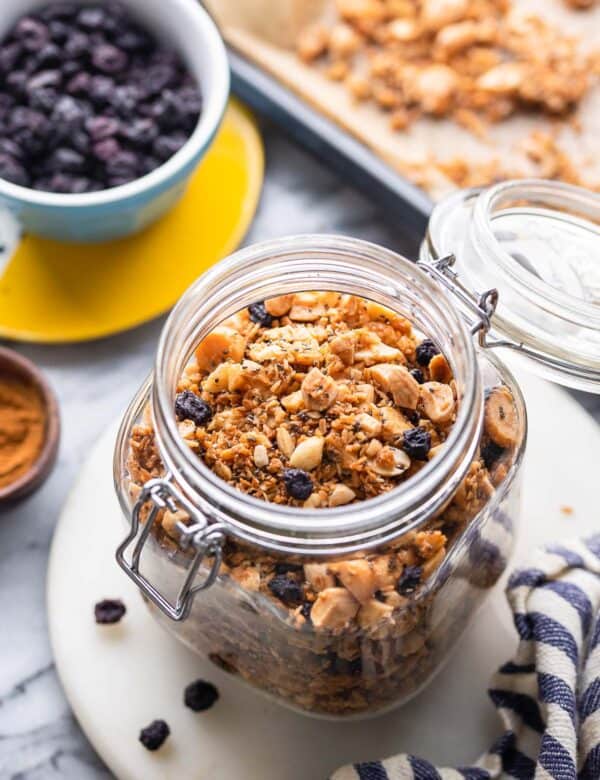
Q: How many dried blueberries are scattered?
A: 3